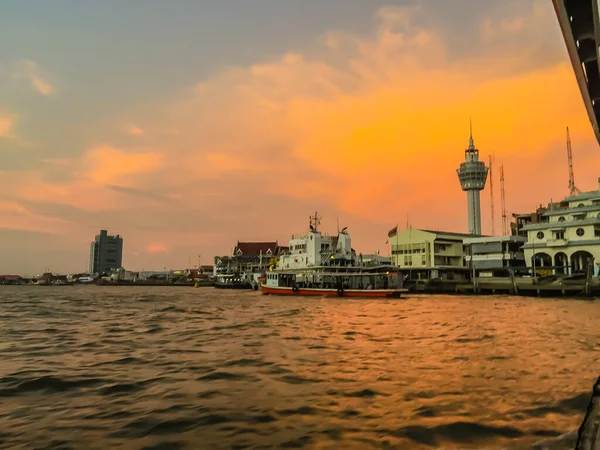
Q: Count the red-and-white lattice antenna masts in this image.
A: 3